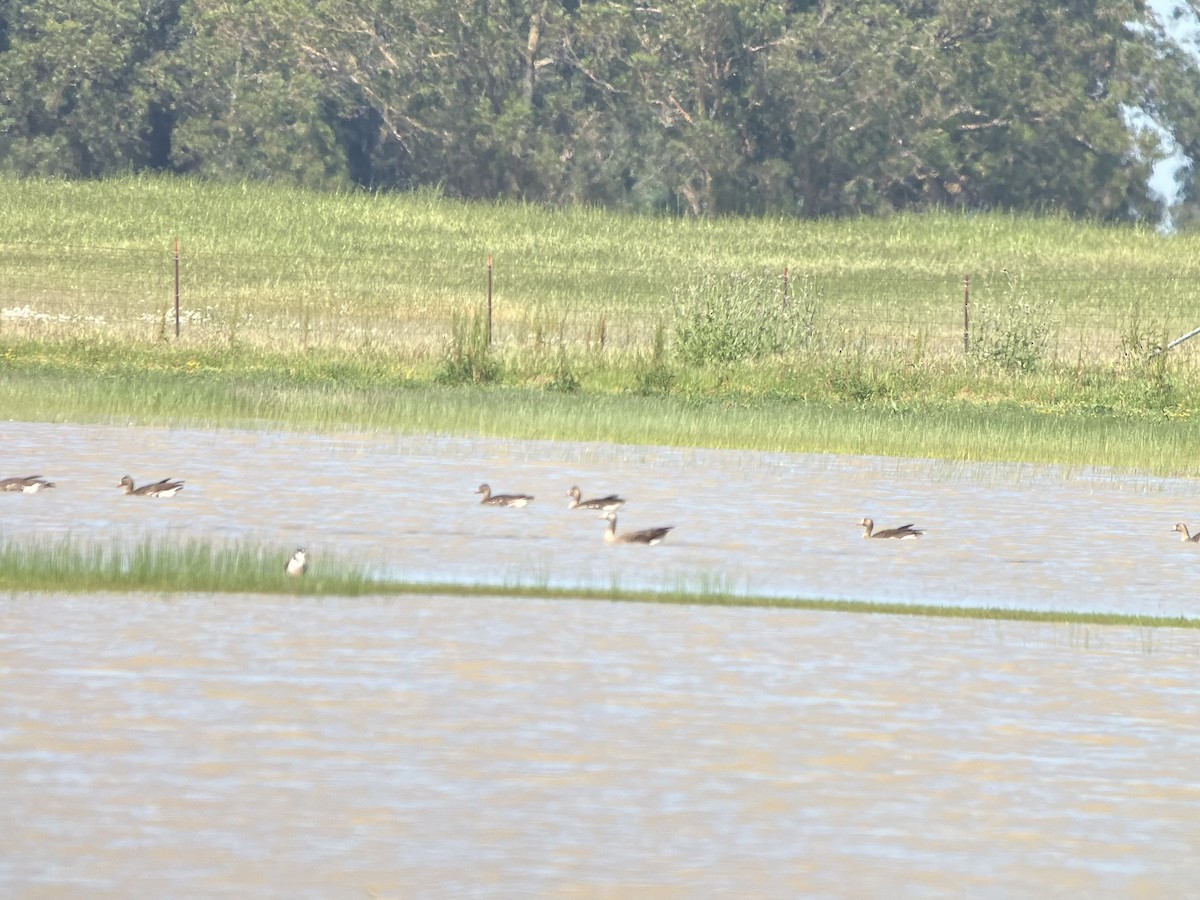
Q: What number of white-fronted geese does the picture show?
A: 7